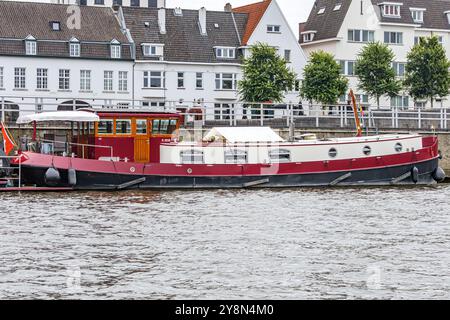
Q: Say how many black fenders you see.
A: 4